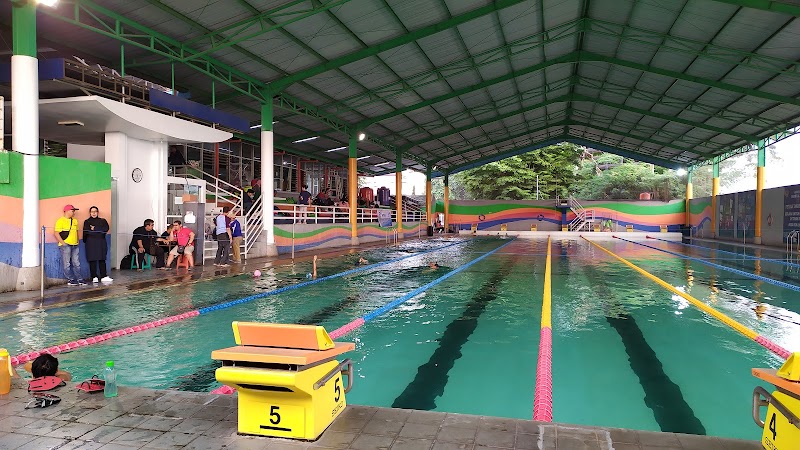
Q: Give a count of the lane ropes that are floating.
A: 6